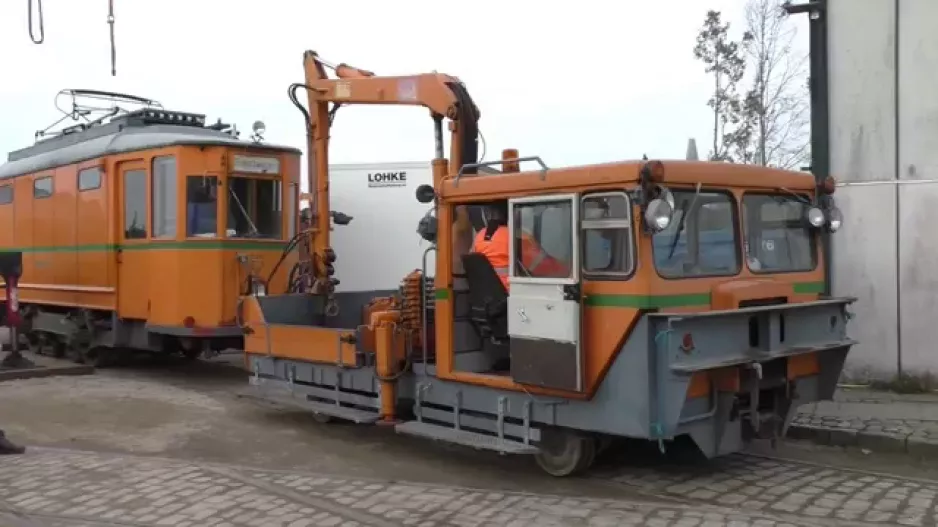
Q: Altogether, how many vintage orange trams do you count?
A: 1